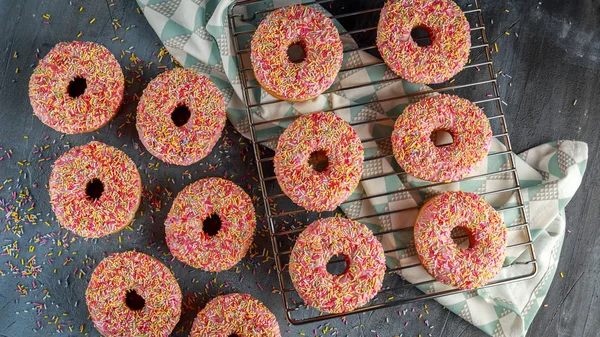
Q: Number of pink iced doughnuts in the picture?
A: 12